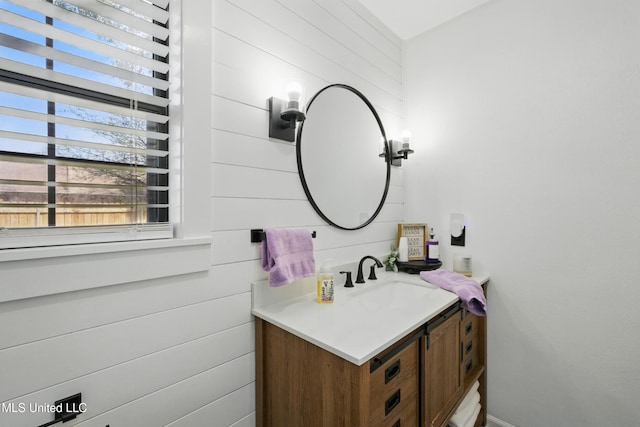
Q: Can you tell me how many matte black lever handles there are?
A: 2